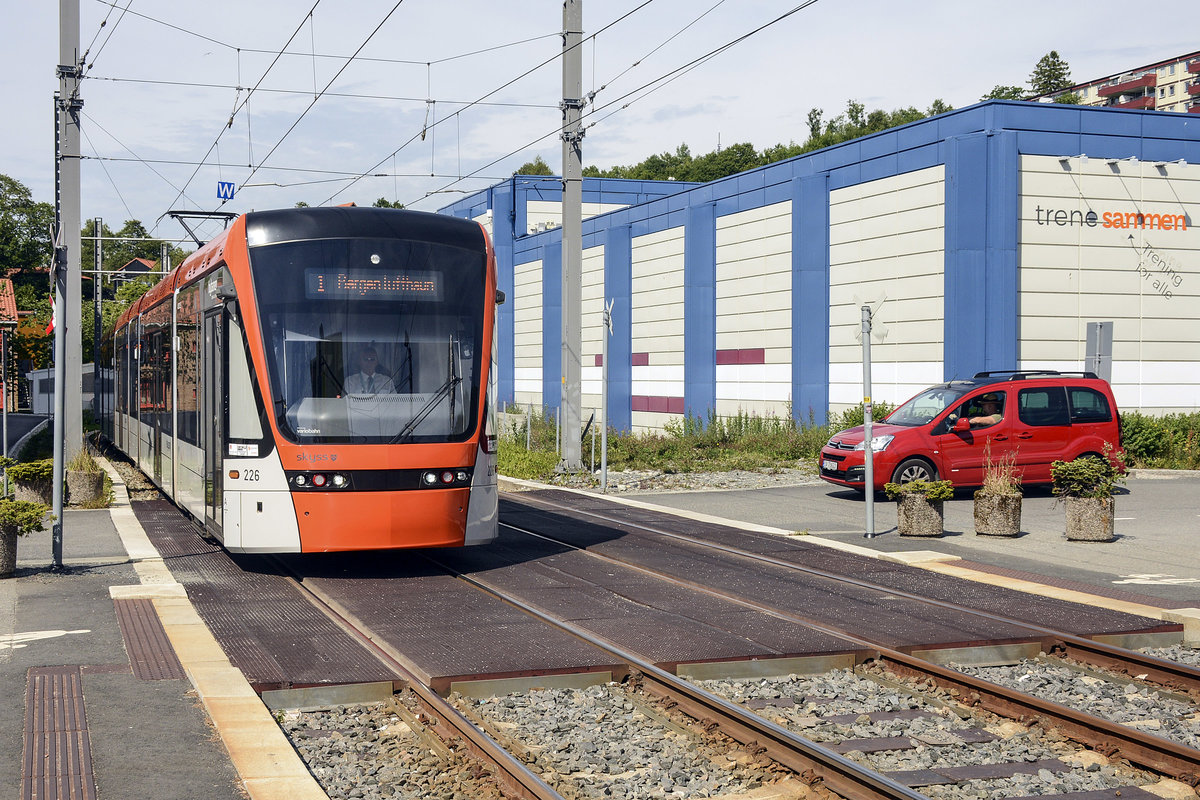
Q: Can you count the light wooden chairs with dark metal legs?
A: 0